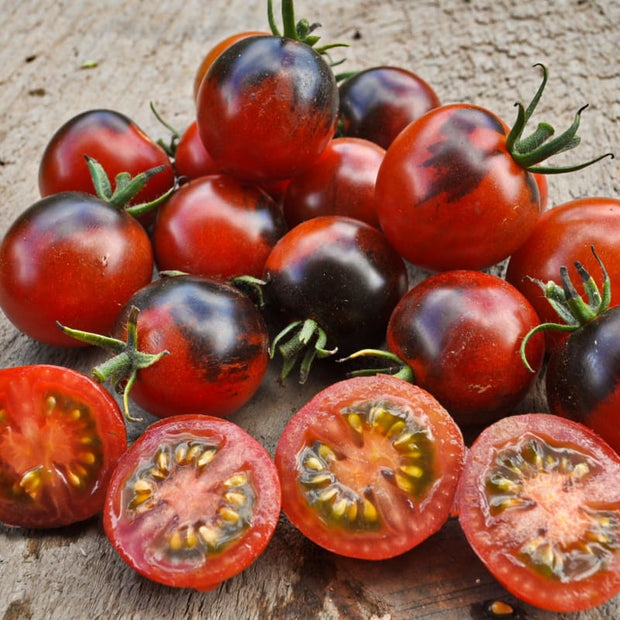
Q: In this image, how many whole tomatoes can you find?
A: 15